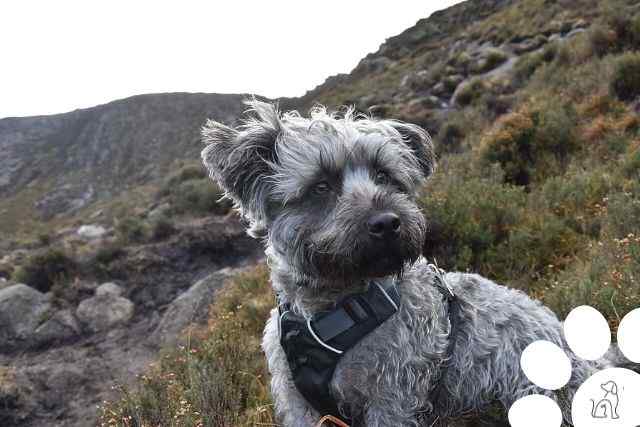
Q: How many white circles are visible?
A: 5